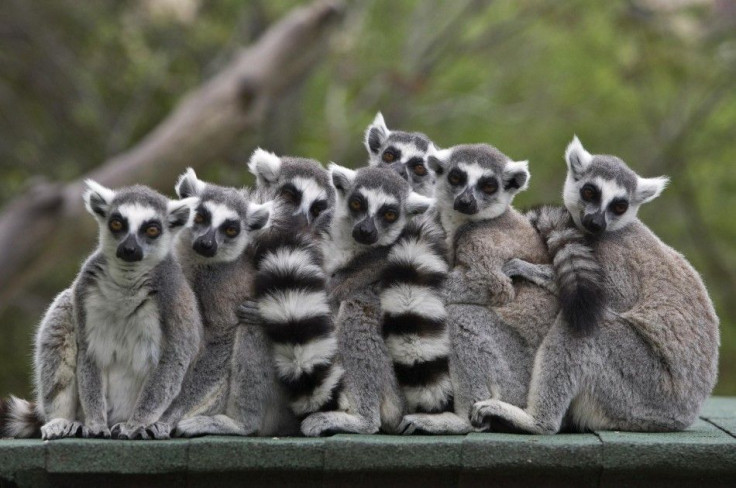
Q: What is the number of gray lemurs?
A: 7